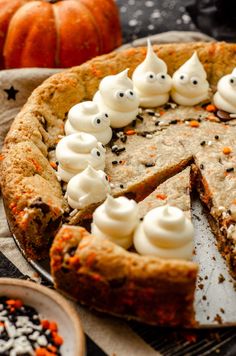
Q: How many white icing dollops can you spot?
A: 9